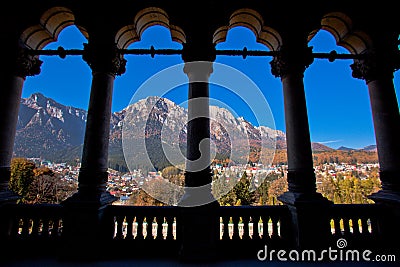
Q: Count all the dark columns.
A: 5